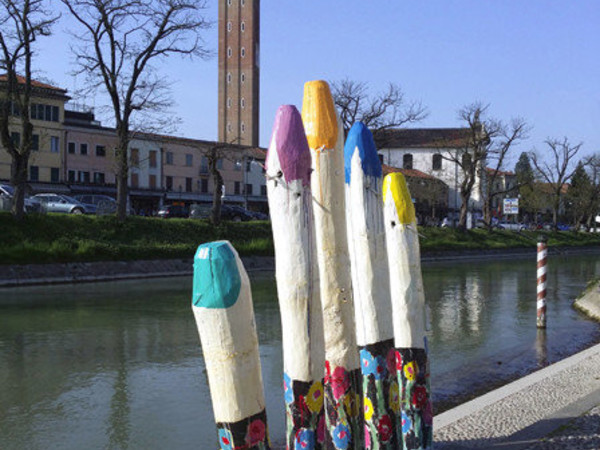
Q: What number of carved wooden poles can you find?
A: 5